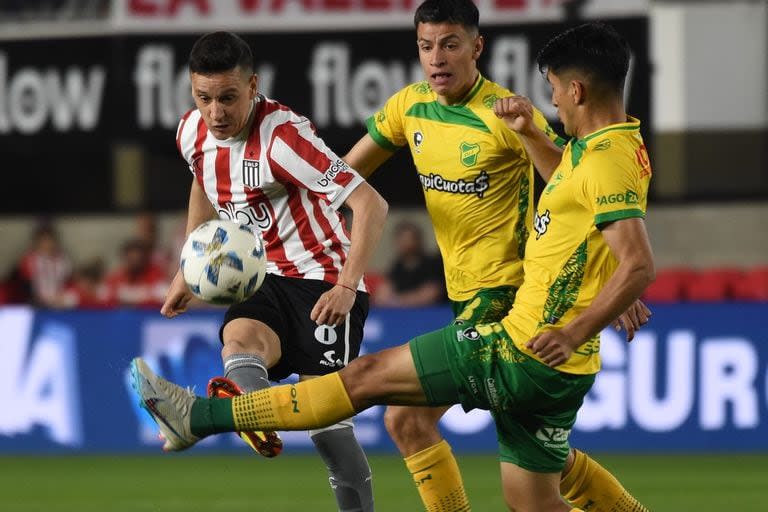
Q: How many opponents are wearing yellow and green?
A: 2